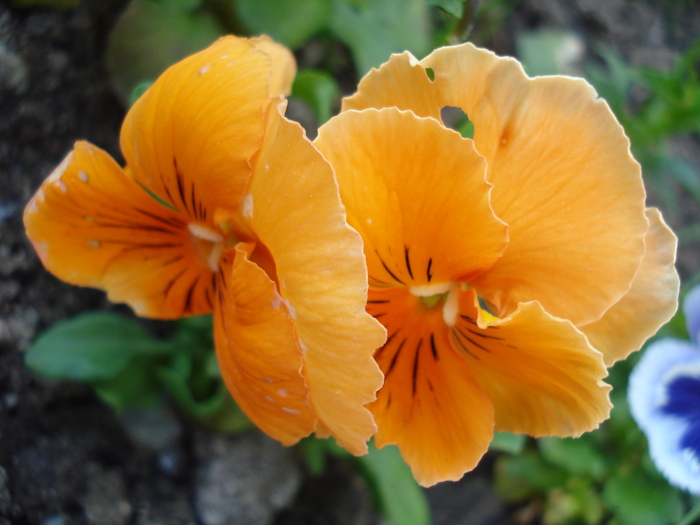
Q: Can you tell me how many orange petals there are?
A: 10